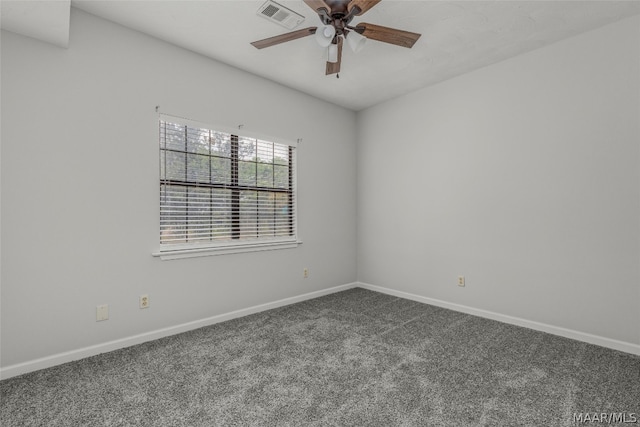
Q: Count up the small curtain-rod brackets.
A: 3